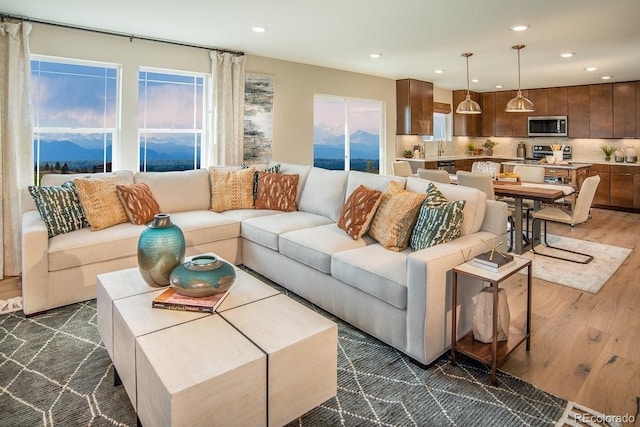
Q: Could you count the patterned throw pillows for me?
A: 9